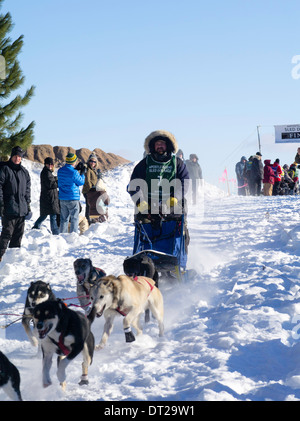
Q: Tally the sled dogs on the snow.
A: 6